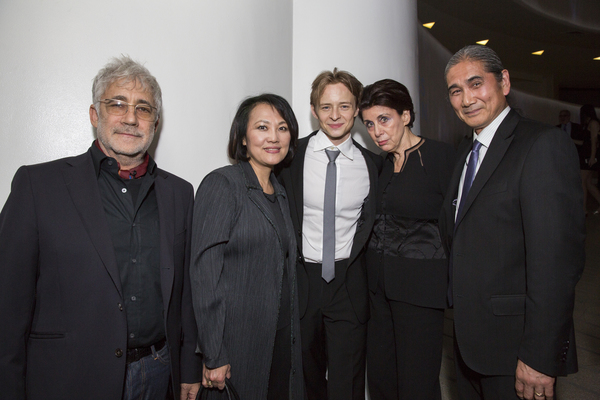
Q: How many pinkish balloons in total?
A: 0